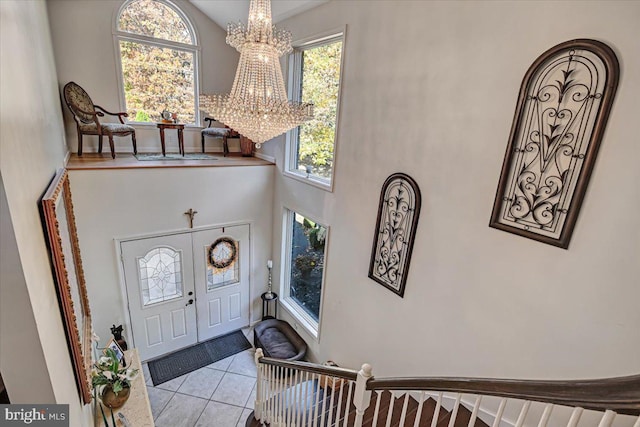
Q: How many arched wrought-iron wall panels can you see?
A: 2